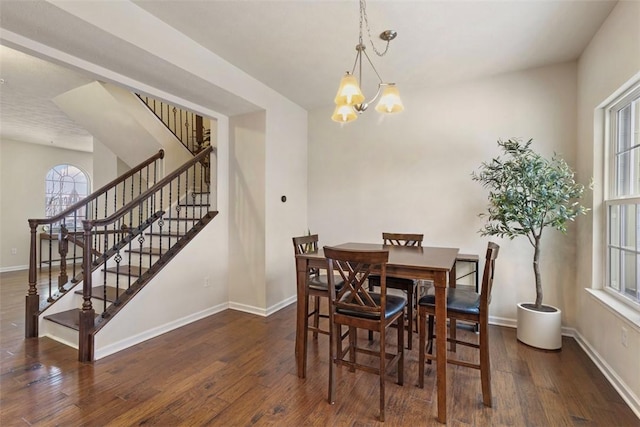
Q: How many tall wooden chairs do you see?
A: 4